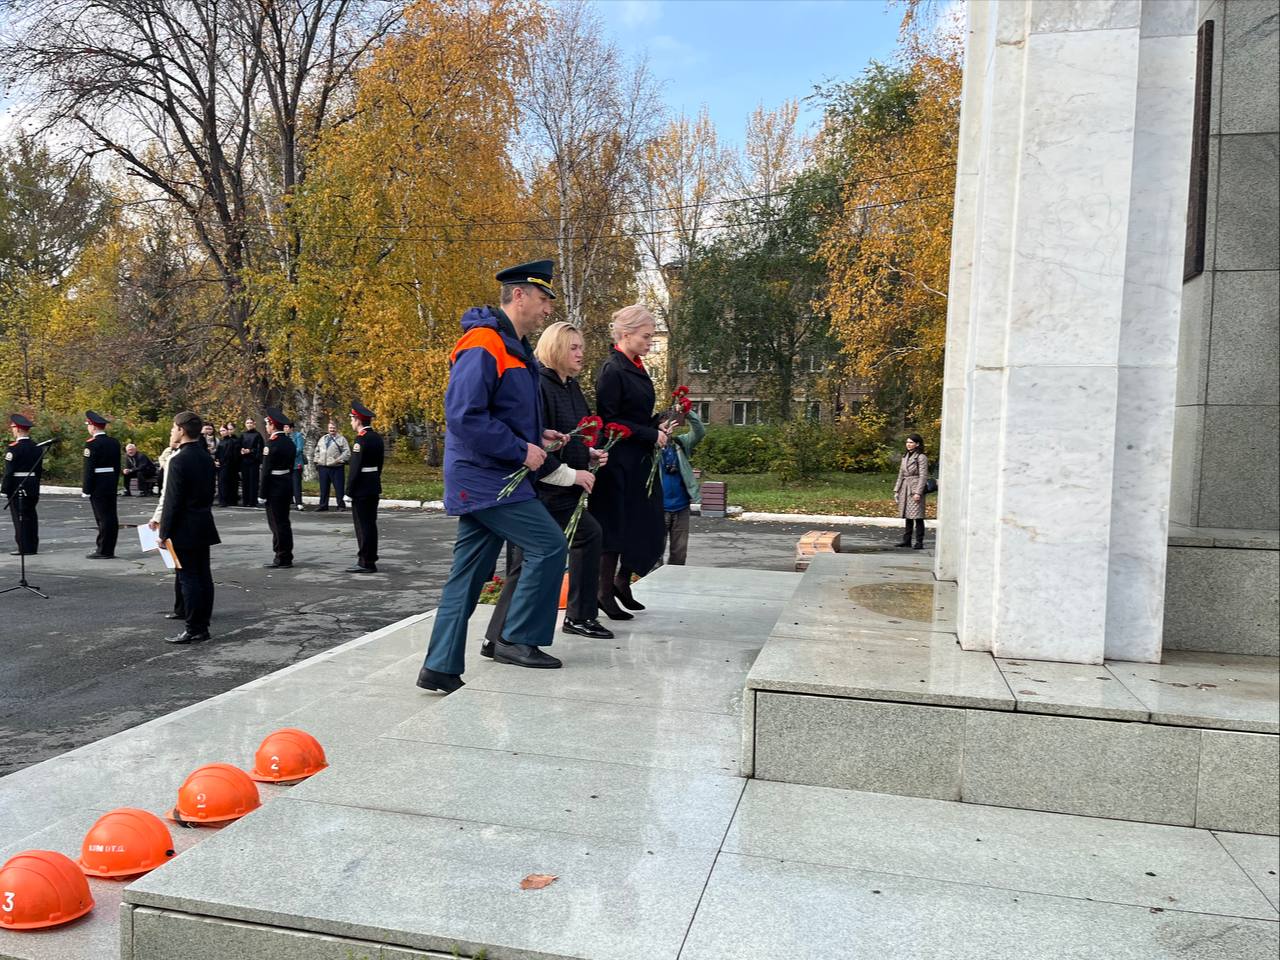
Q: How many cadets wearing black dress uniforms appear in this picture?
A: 4